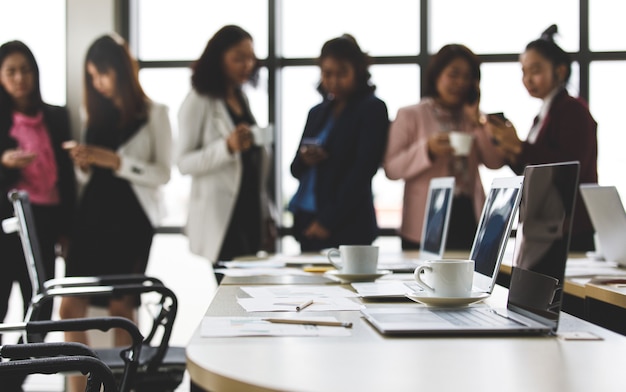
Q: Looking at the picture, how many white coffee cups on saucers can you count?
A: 2